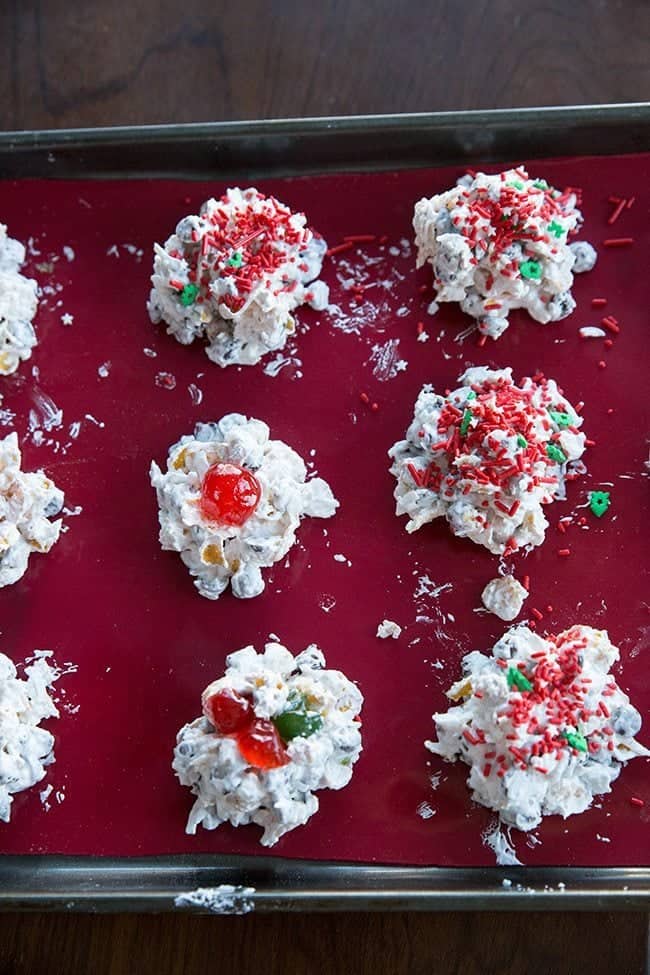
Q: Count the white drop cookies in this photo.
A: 9